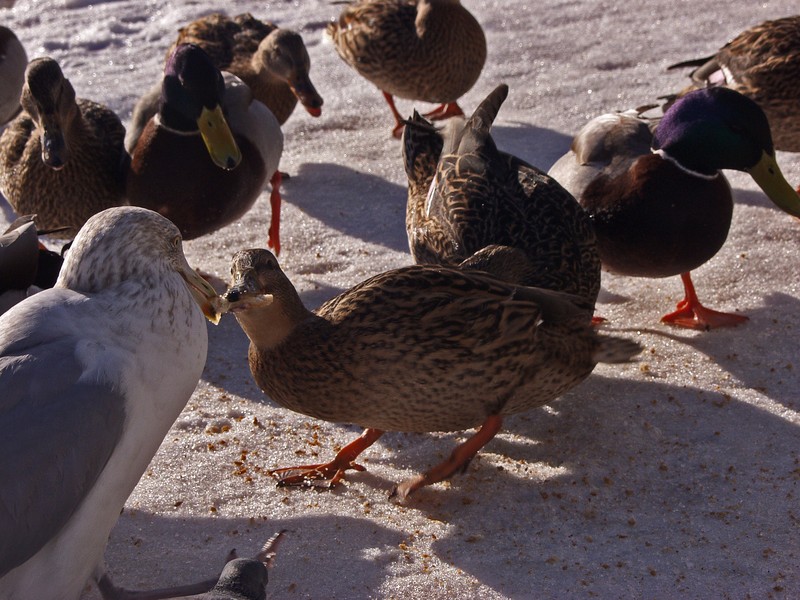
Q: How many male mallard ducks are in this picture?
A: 2